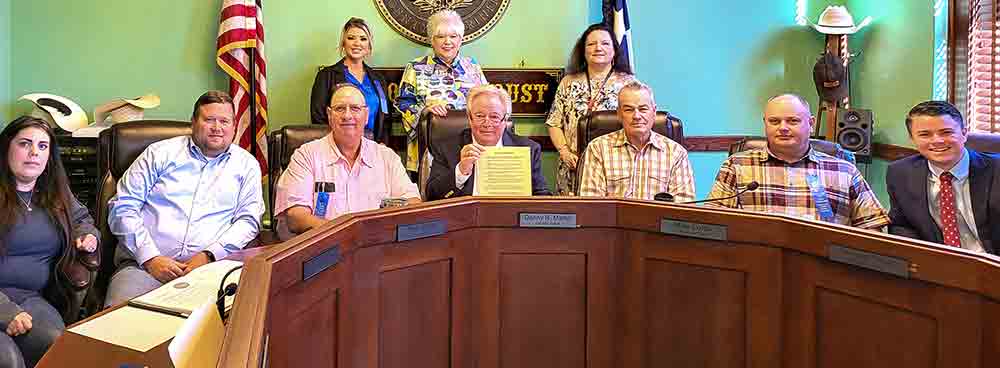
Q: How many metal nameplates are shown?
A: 5